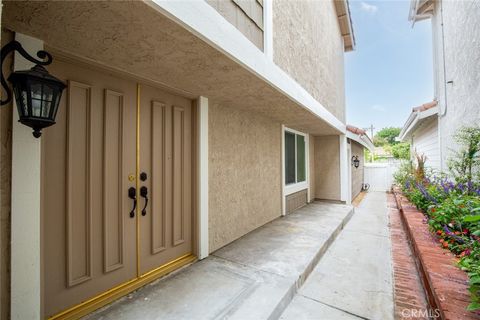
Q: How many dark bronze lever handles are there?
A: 2